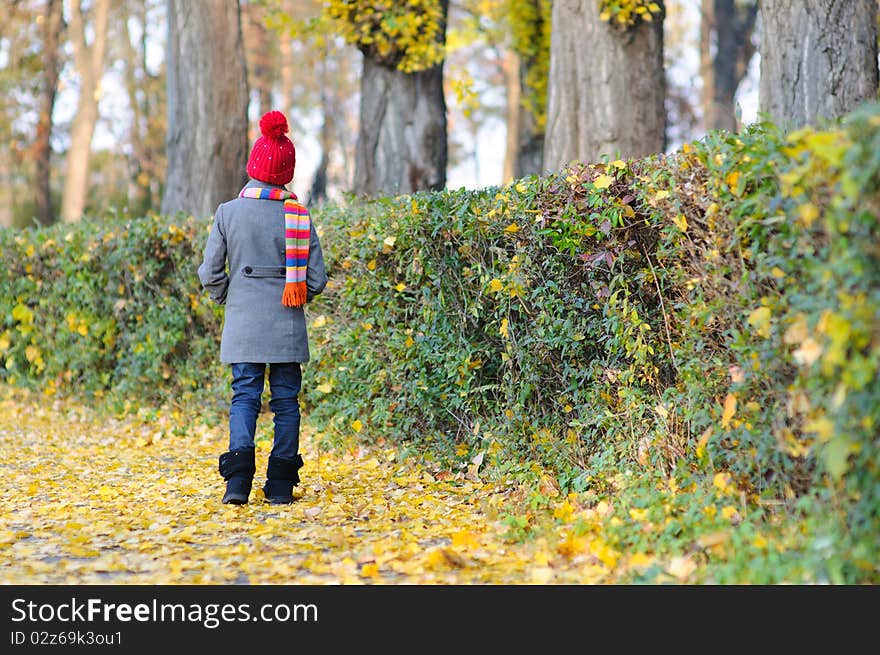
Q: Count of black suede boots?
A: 2